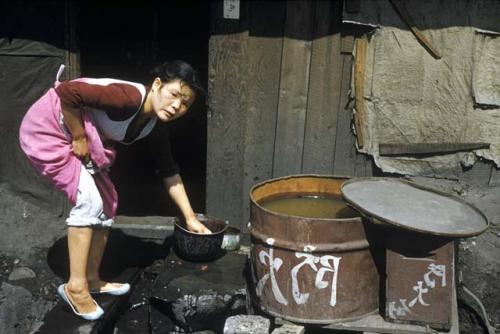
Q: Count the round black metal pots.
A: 1